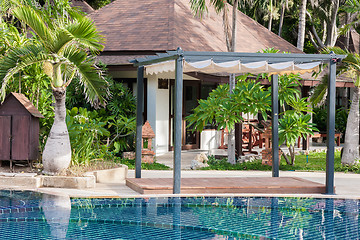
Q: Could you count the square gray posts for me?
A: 4